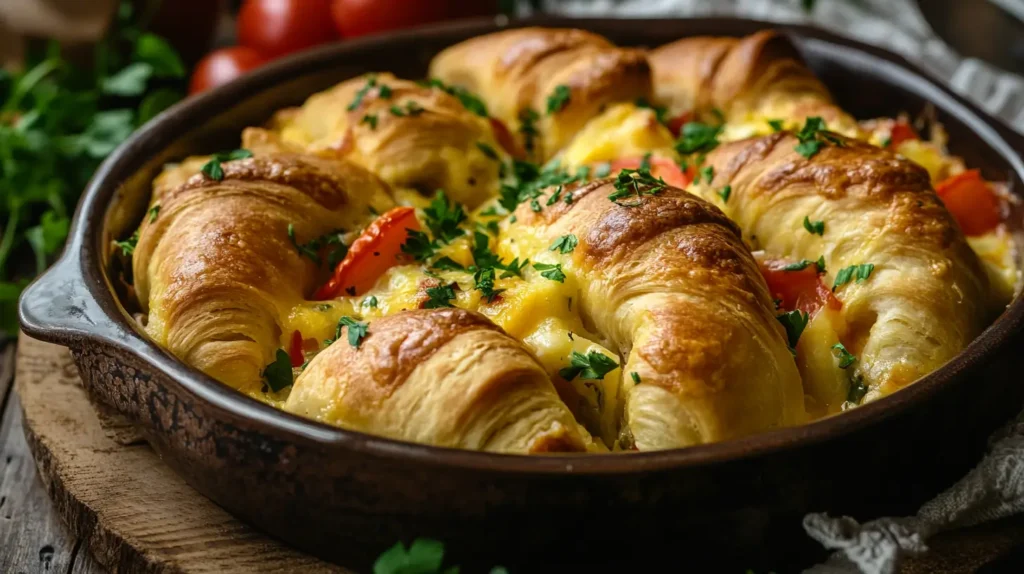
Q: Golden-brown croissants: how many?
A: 7